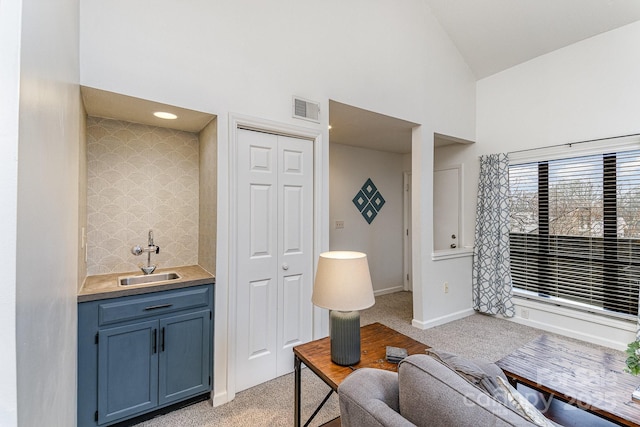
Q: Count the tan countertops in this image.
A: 1